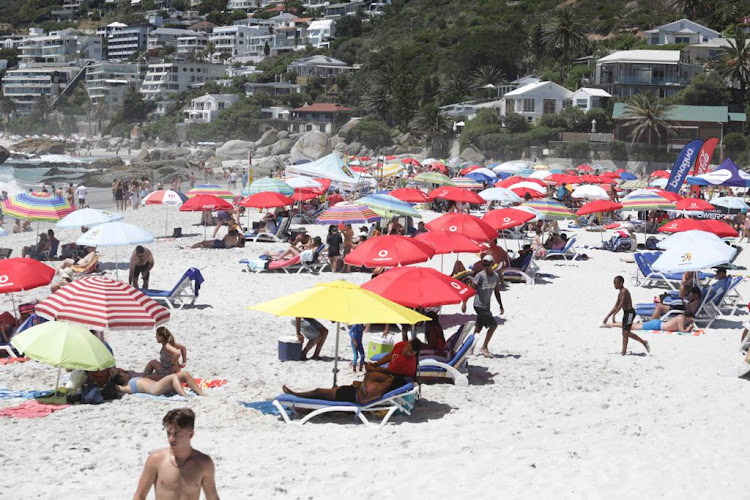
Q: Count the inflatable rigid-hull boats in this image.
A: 0